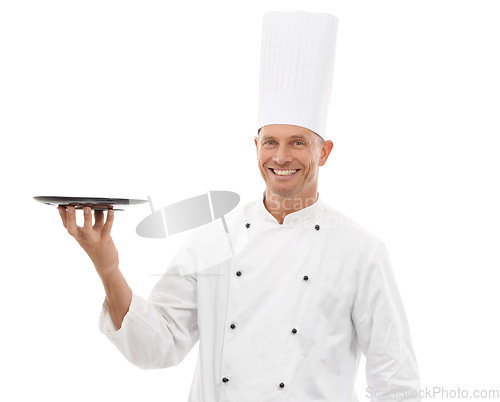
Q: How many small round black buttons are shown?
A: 8